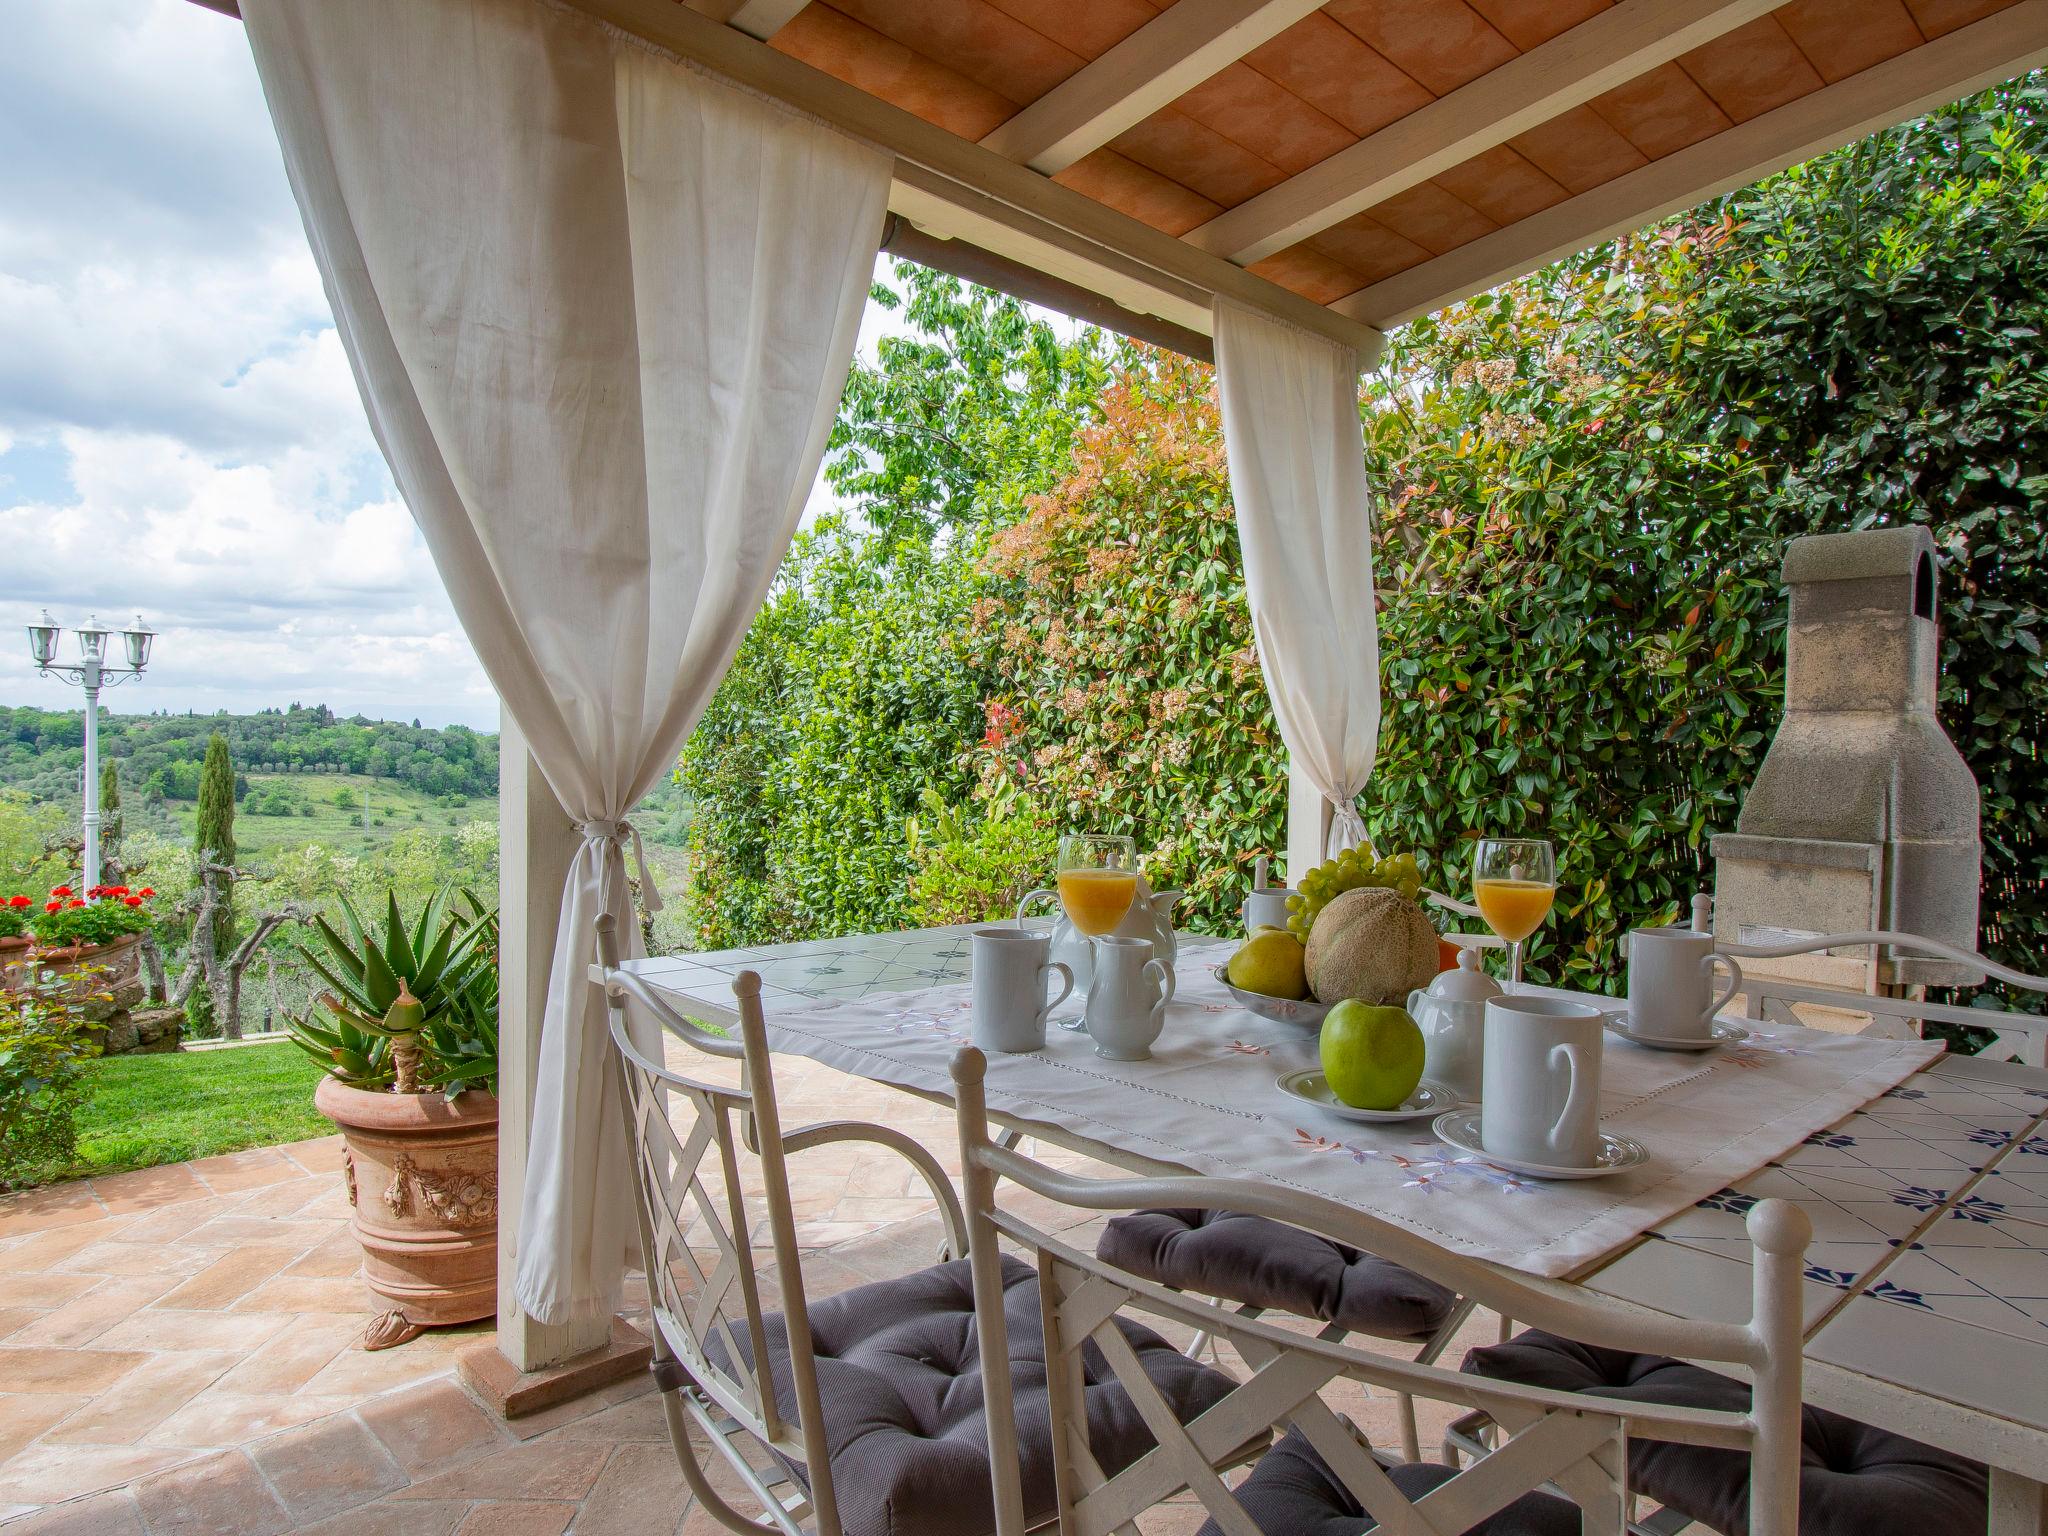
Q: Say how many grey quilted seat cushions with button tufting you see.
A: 4